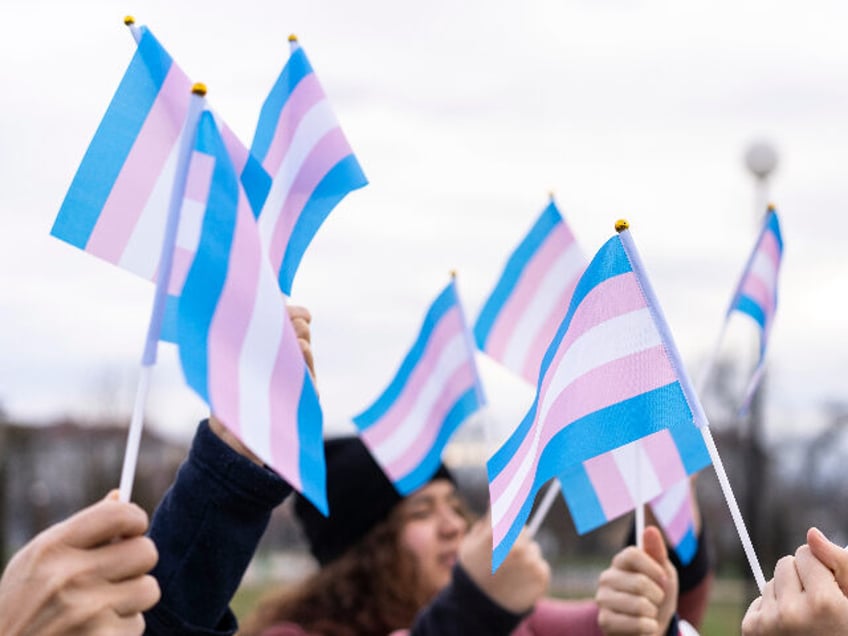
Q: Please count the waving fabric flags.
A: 9